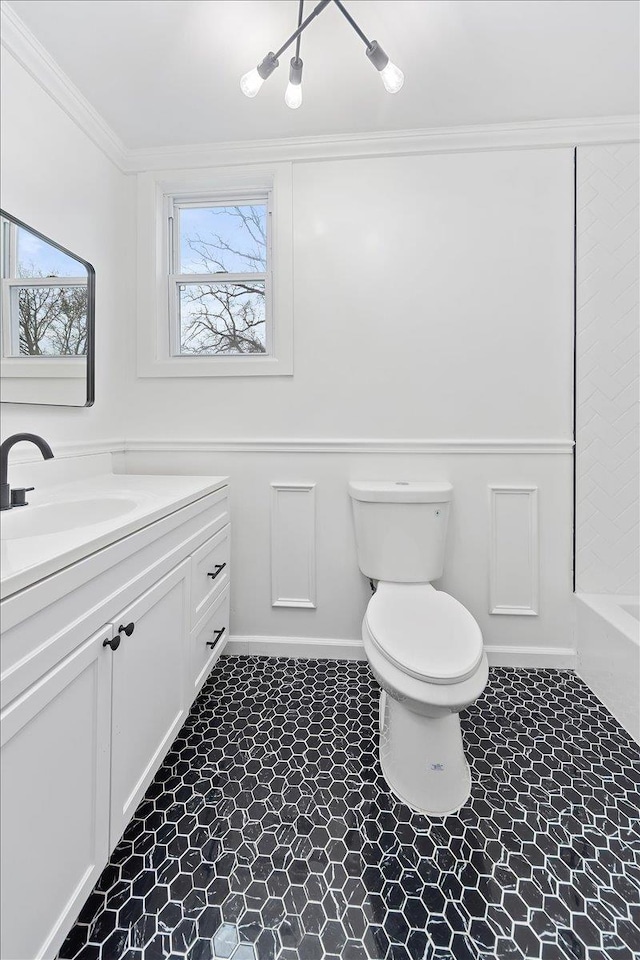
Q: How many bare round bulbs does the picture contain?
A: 3